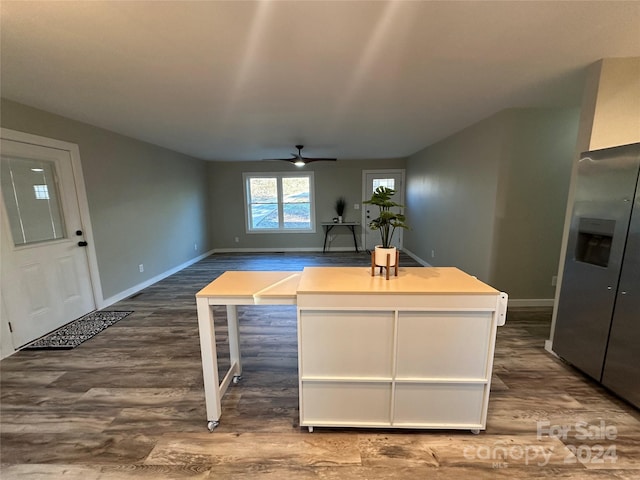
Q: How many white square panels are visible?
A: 4